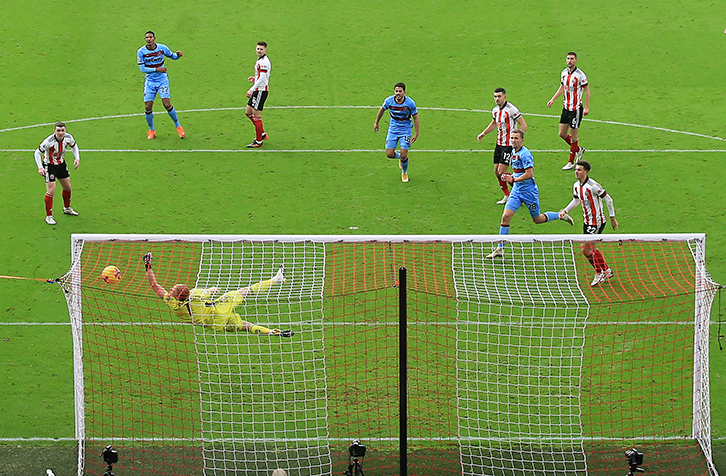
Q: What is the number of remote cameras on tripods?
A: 3